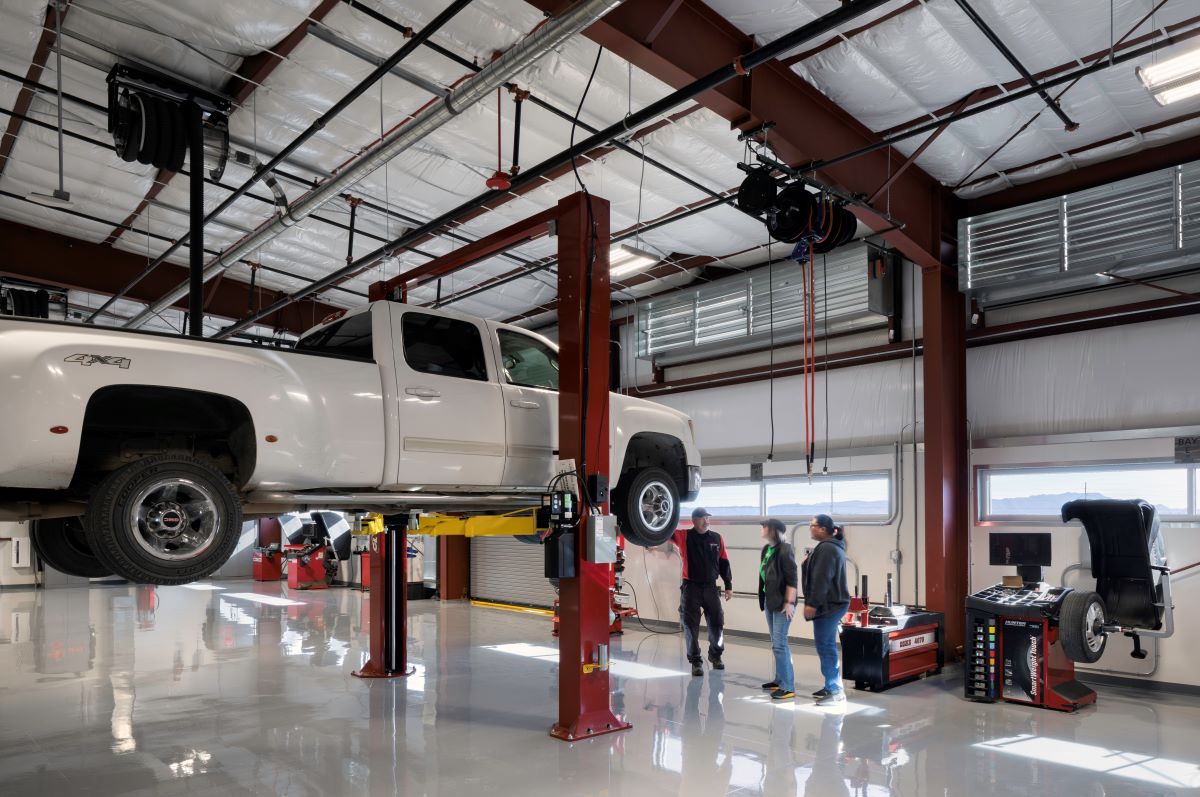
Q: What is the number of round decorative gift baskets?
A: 0